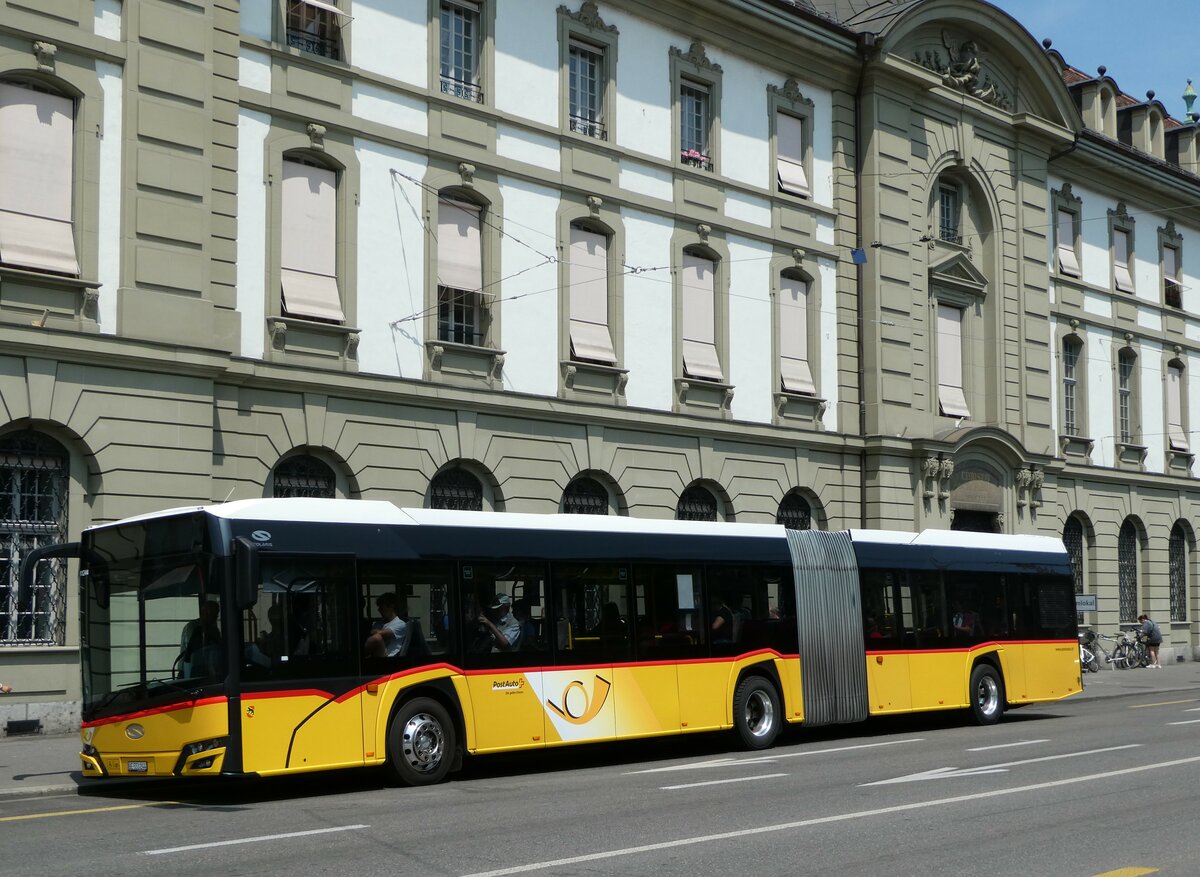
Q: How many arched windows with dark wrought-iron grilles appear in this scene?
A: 9